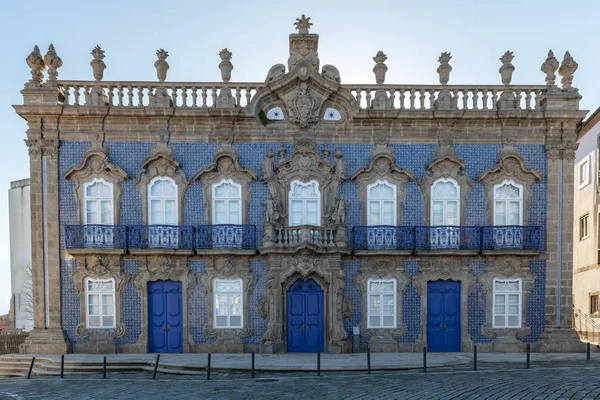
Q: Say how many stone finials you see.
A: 11